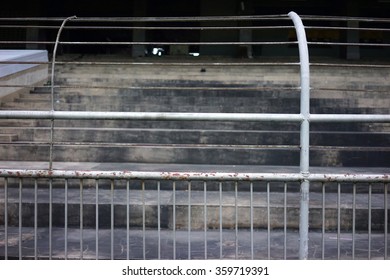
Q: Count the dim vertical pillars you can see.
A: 4